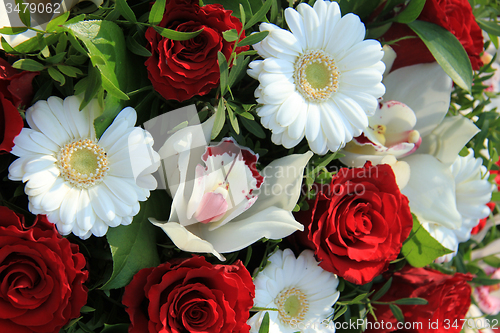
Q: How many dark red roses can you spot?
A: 7